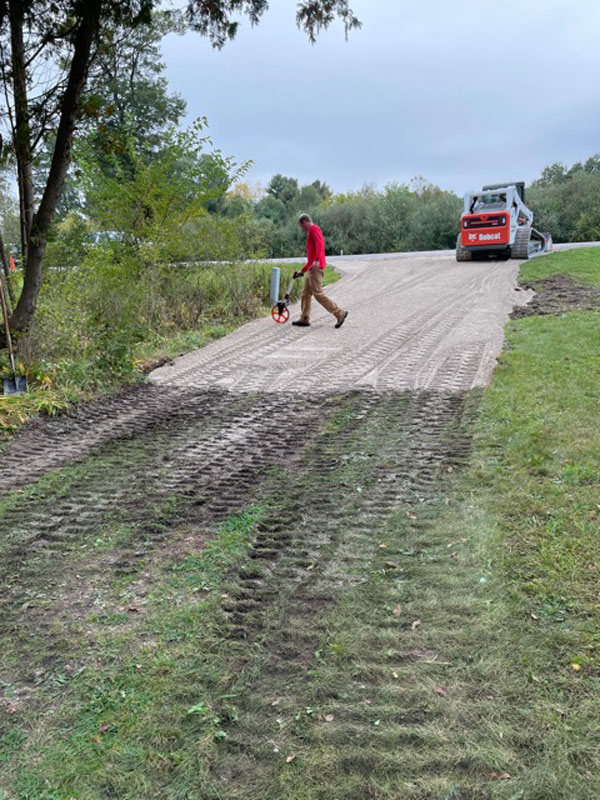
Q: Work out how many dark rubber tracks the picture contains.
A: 2